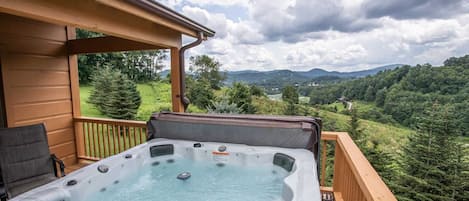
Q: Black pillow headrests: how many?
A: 2